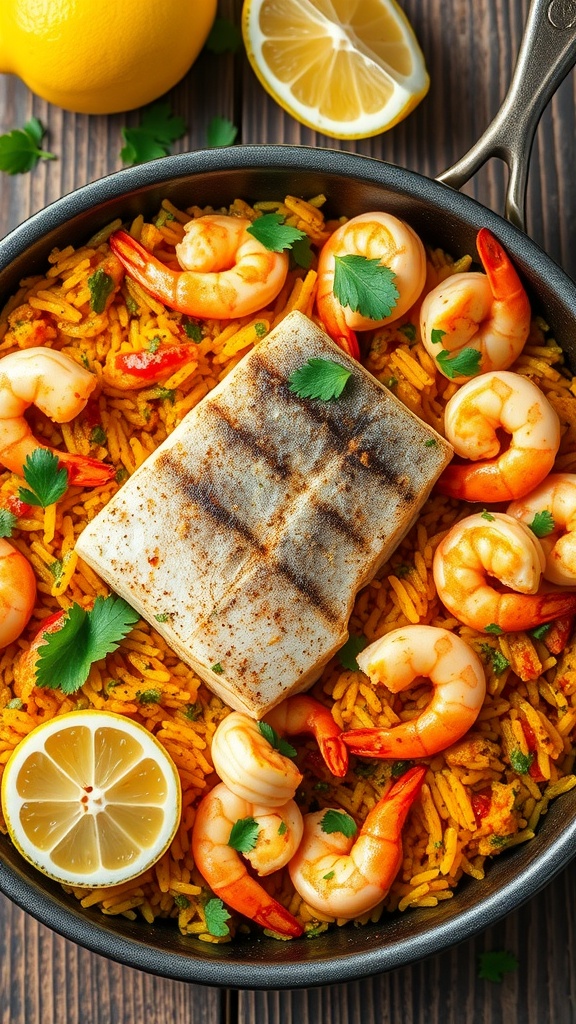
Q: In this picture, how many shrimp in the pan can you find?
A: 12